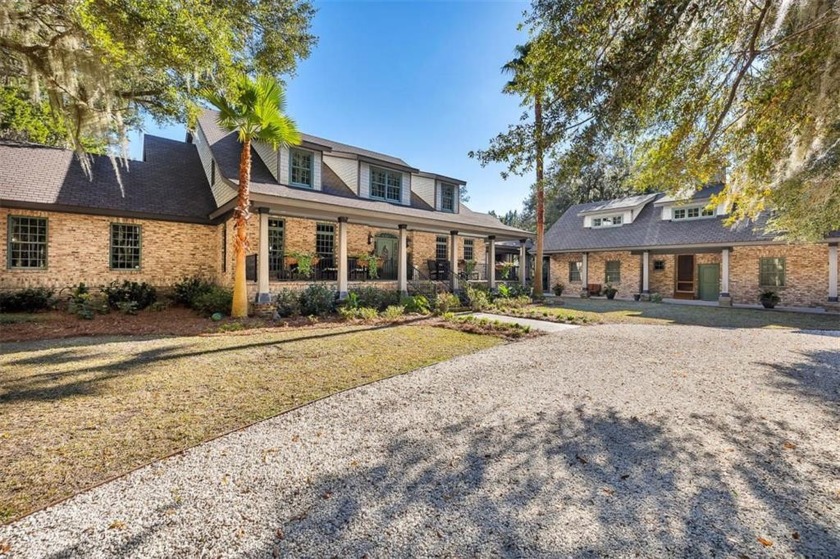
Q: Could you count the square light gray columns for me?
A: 10